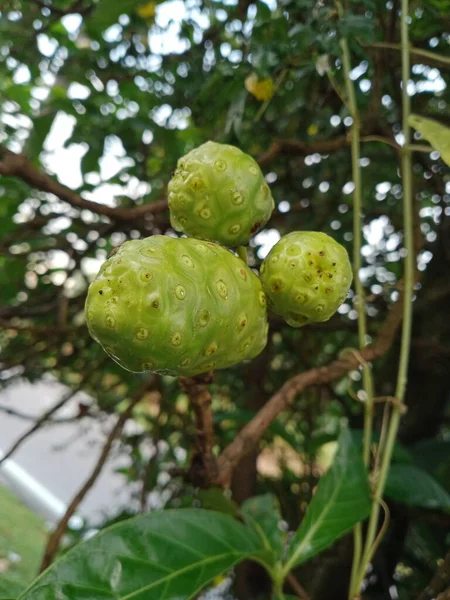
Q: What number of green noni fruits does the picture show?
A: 3